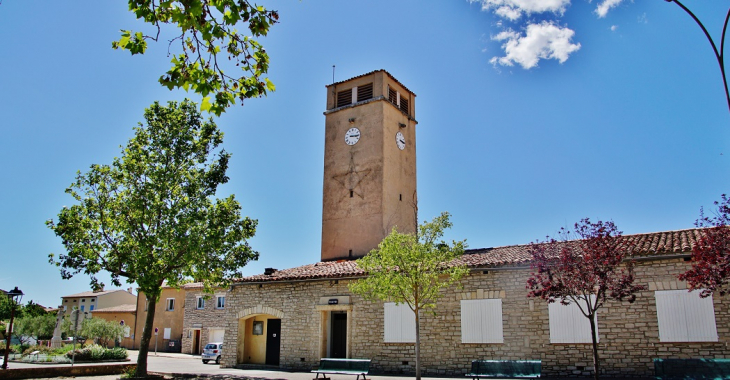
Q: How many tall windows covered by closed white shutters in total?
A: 4